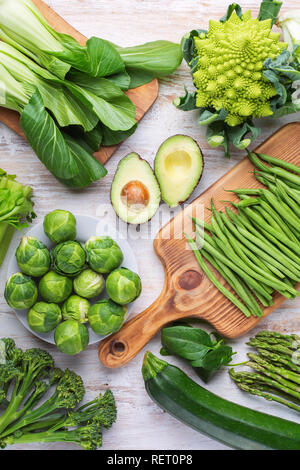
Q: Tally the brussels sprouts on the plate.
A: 12